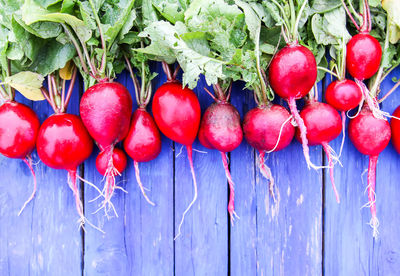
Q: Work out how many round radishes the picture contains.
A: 14